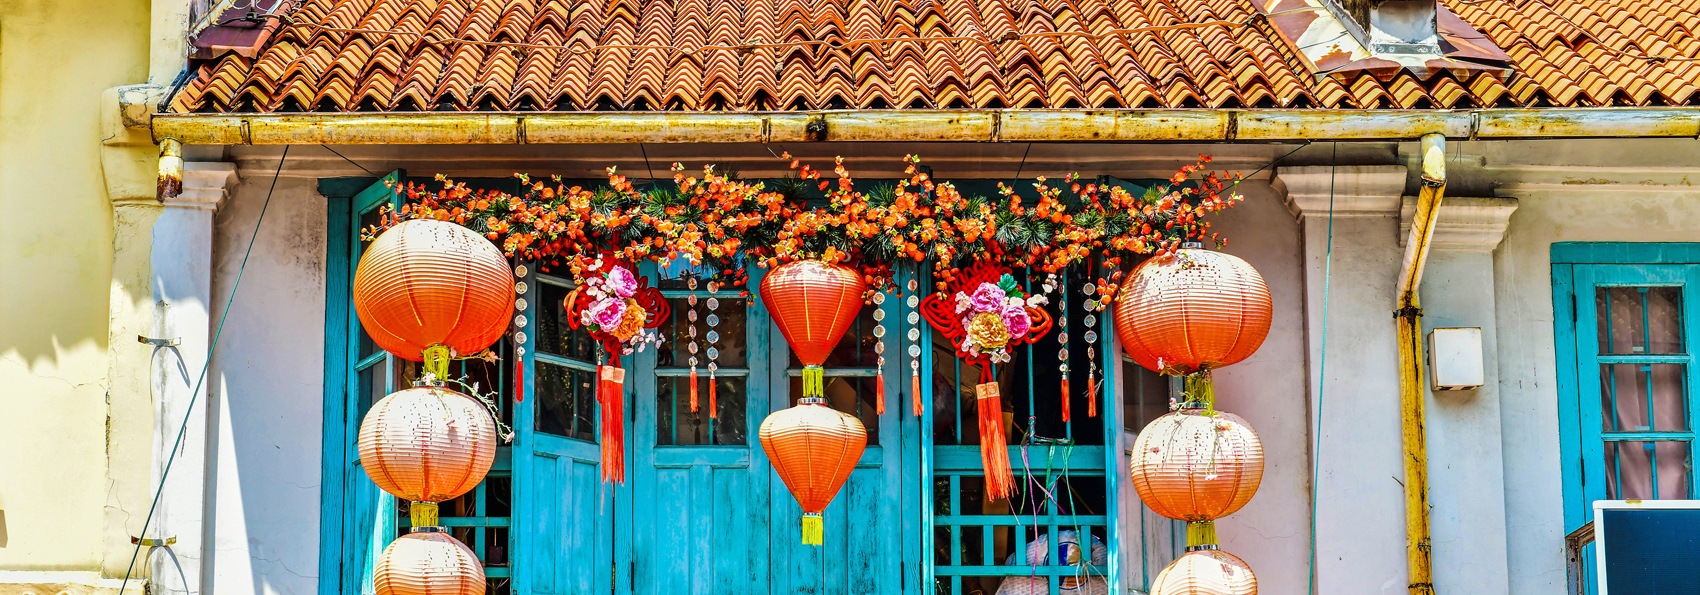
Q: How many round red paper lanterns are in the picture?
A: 6